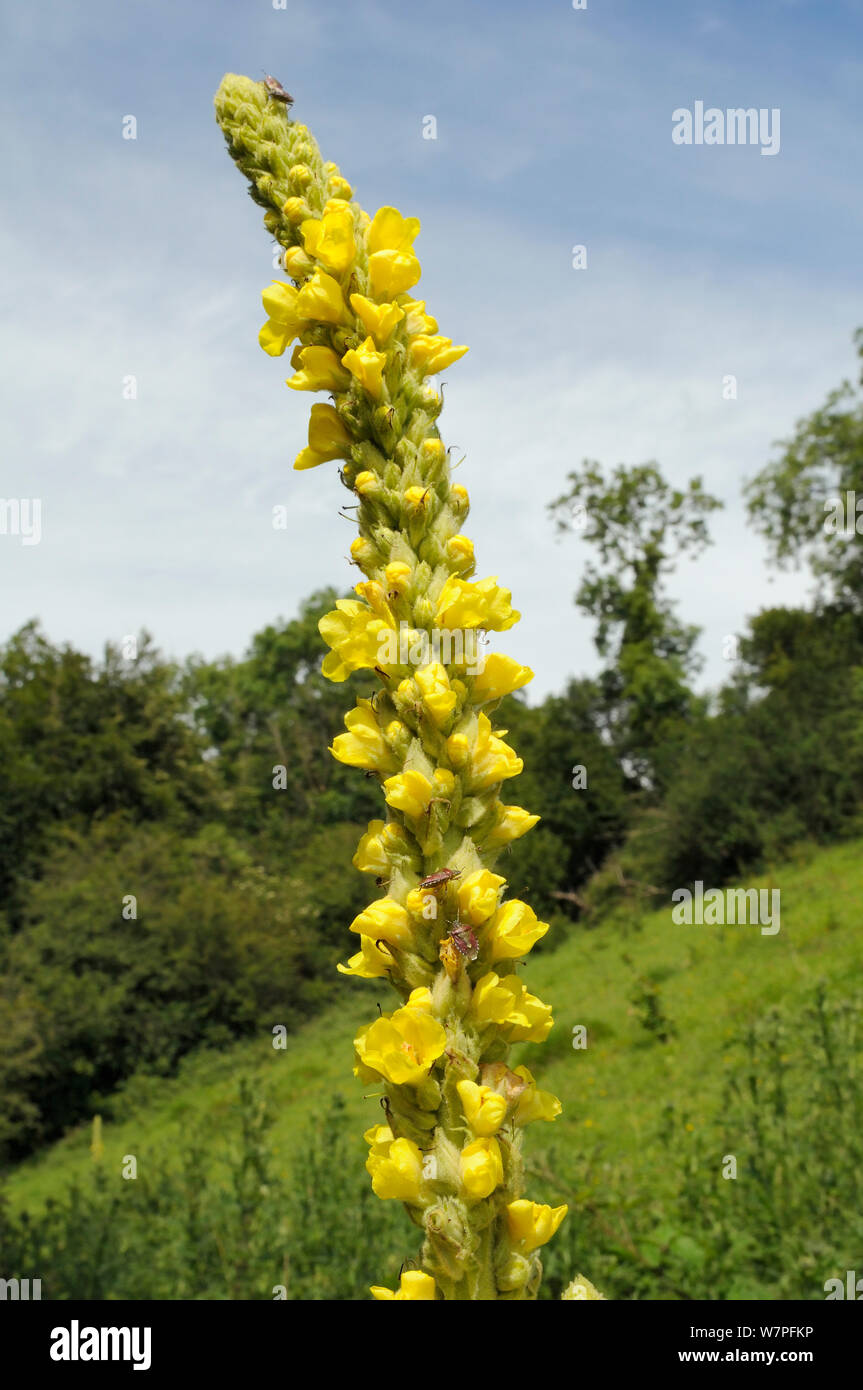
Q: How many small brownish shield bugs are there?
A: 3